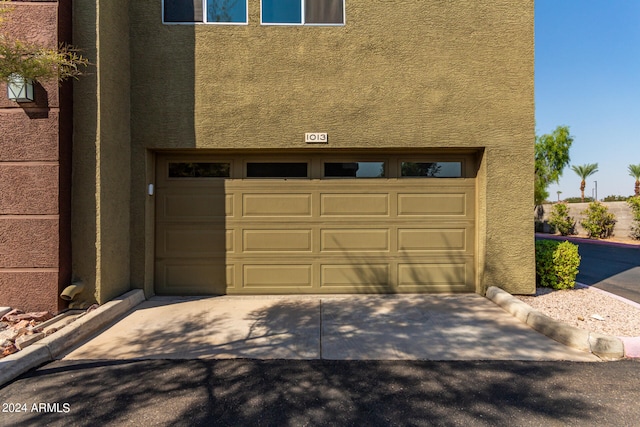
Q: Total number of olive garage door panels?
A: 12